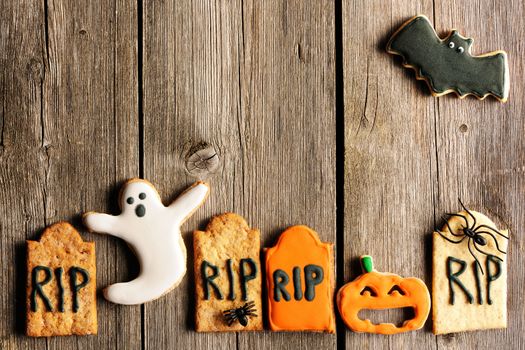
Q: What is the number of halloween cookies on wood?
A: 7